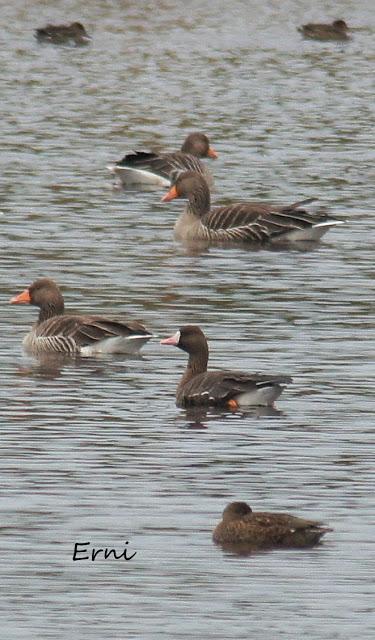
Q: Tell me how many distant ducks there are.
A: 2